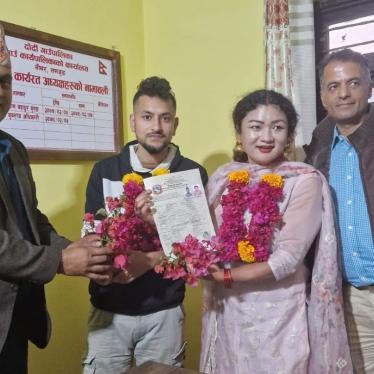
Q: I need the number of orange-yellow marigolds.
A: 5